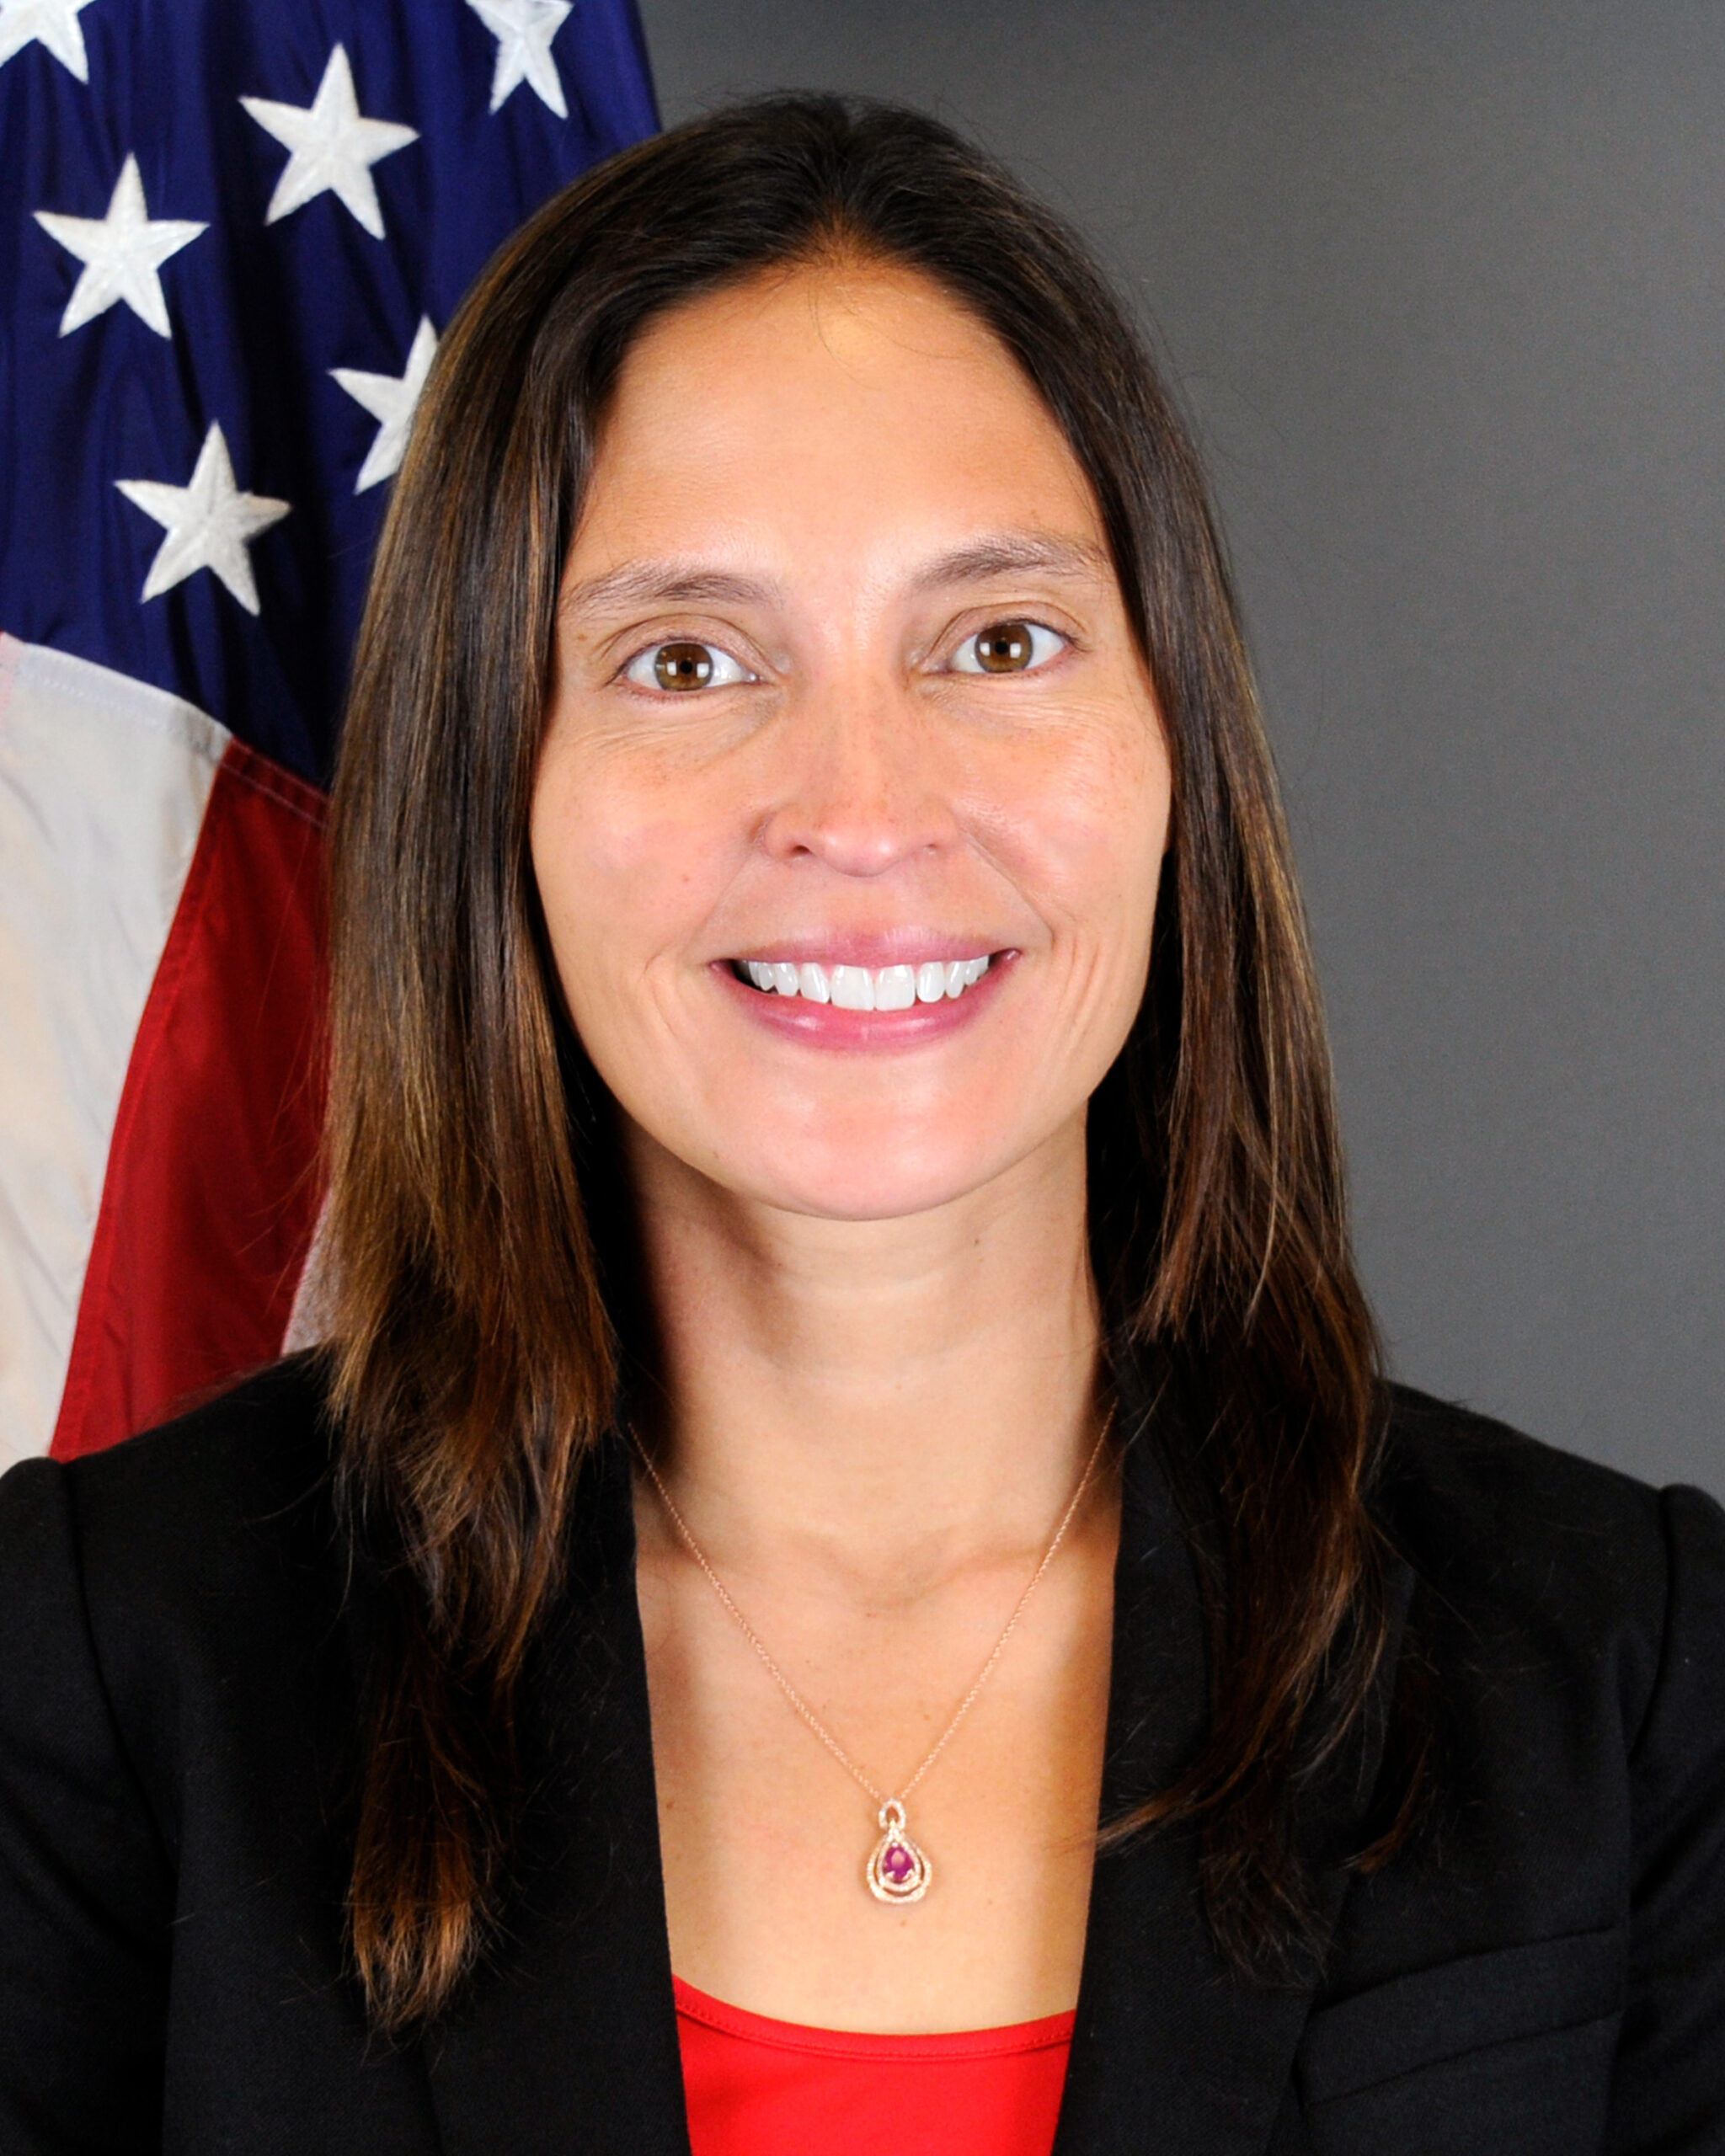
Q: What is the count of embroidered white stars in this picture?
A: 6